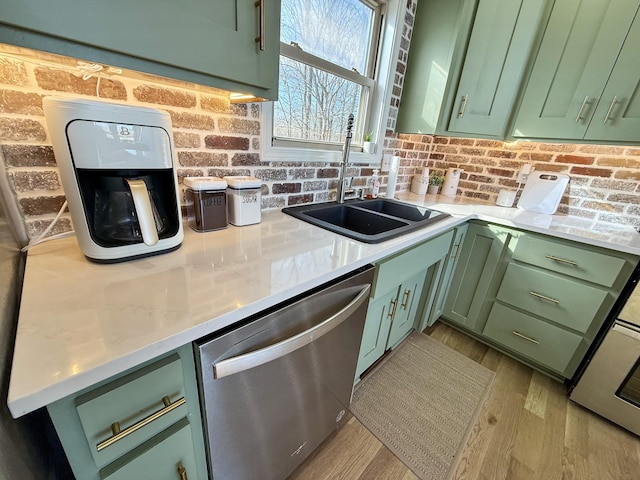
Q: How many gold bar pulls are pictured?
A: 12